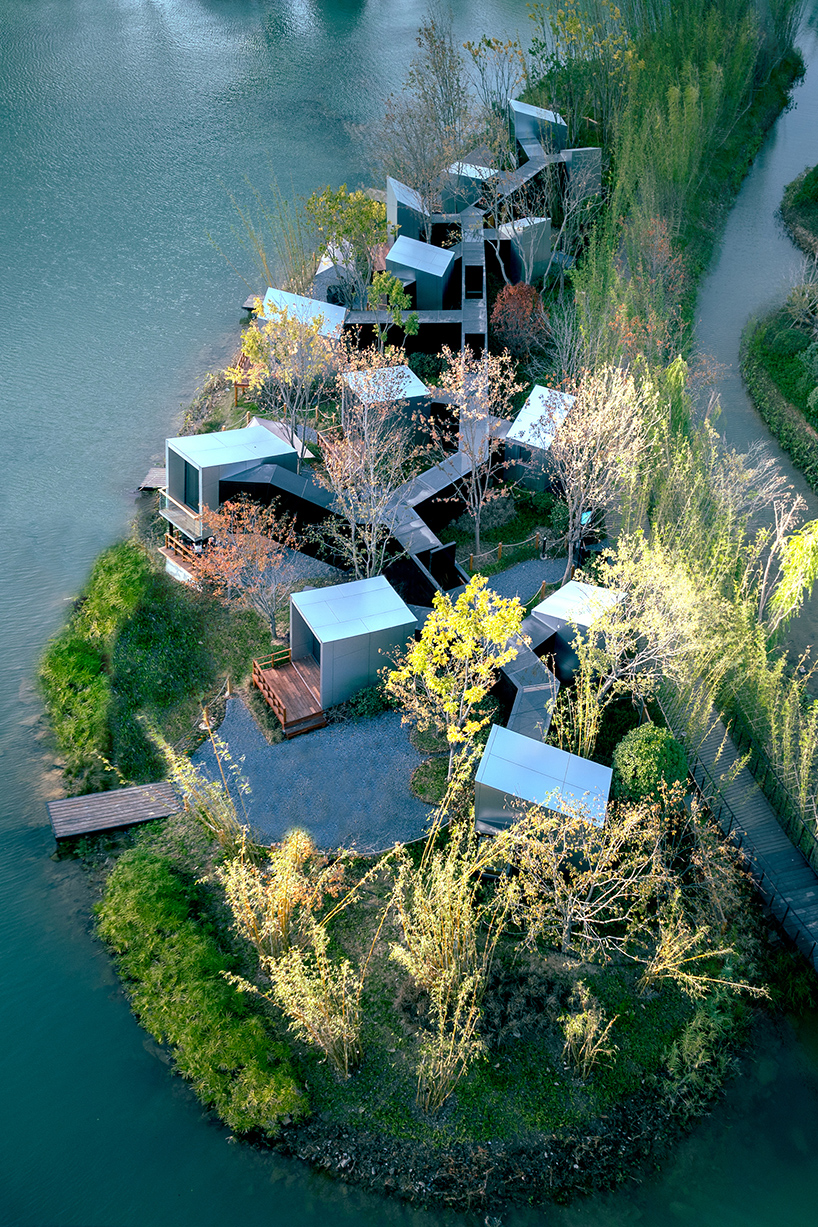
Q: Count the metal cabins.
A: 13